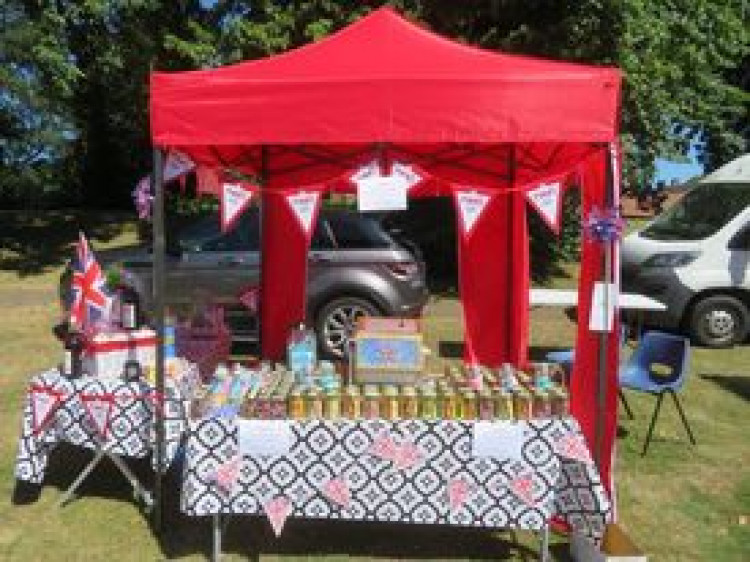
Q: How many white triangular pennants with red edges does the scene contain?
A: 9